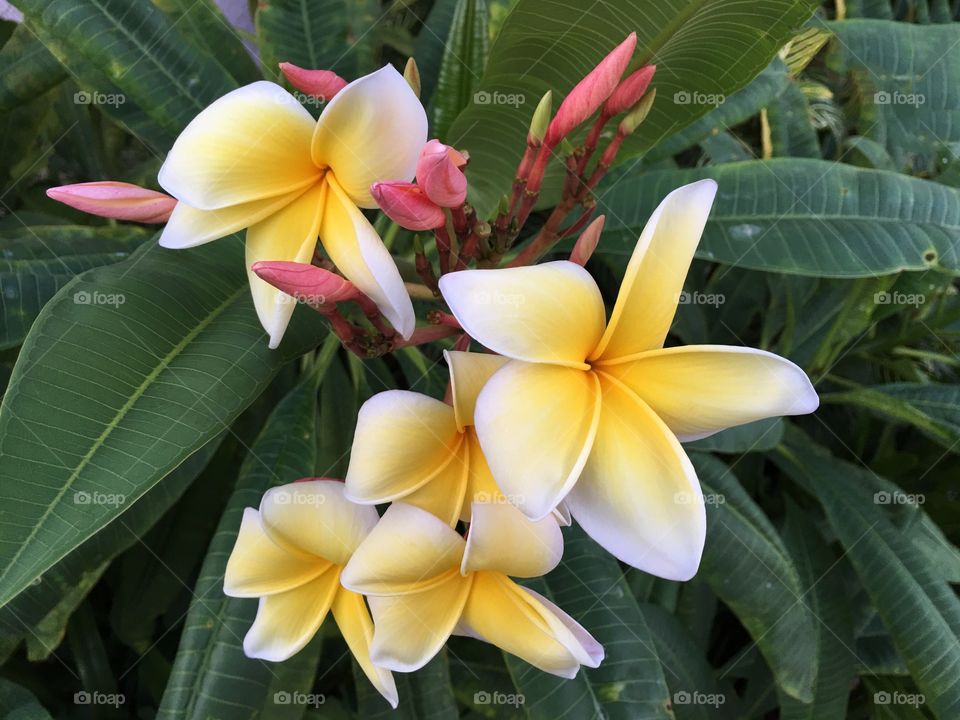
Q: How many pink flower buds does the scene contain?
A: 8